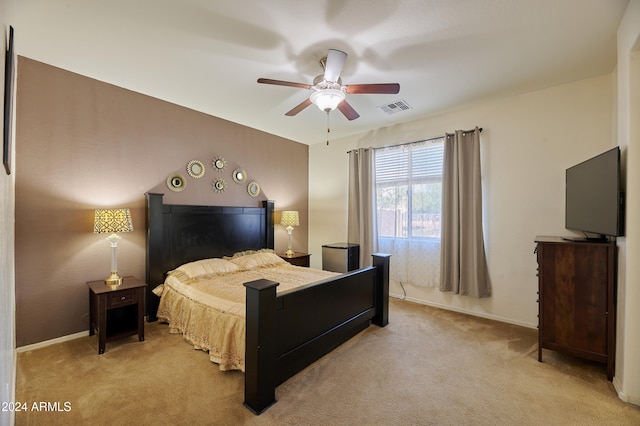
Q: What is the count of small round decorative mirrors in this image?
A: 6